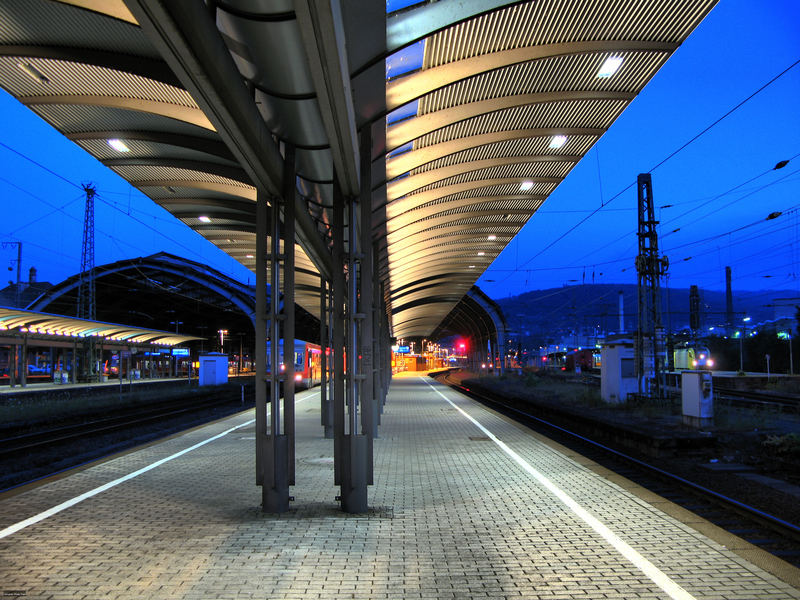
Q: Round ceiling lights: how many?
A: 0